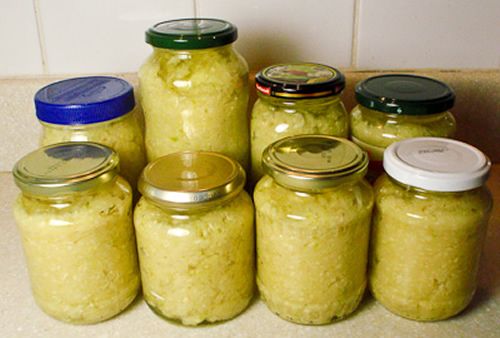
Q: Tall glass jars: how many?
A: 1